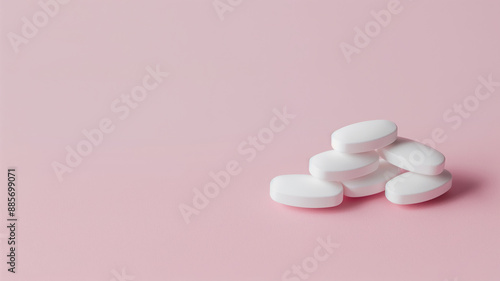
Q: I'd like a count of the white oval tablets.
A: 6